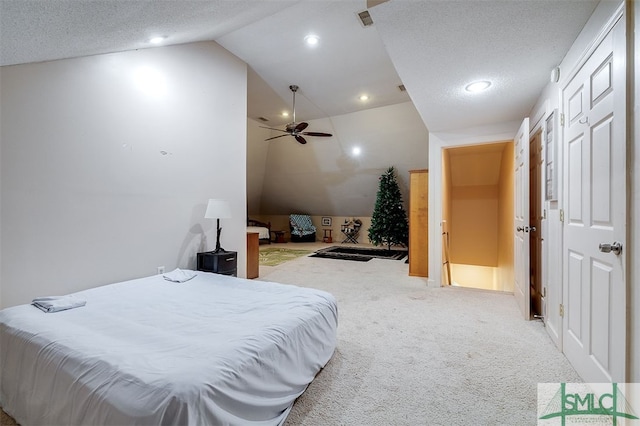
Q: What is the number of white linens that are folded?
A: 2